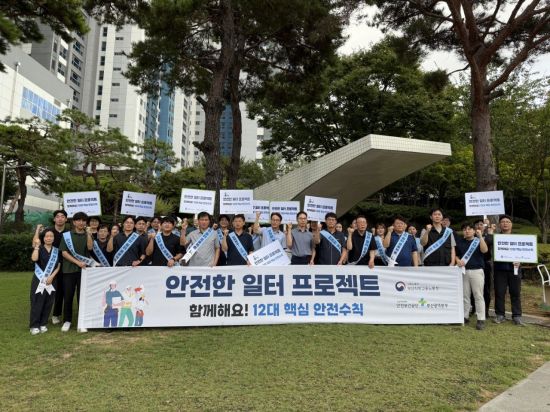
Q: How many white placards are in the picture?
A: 10